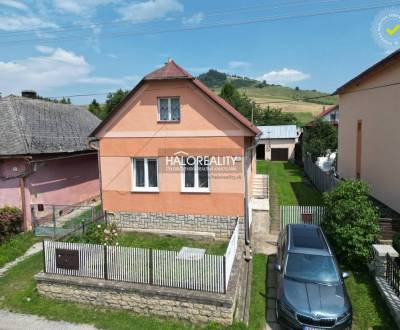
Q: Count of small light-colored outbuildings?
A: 1